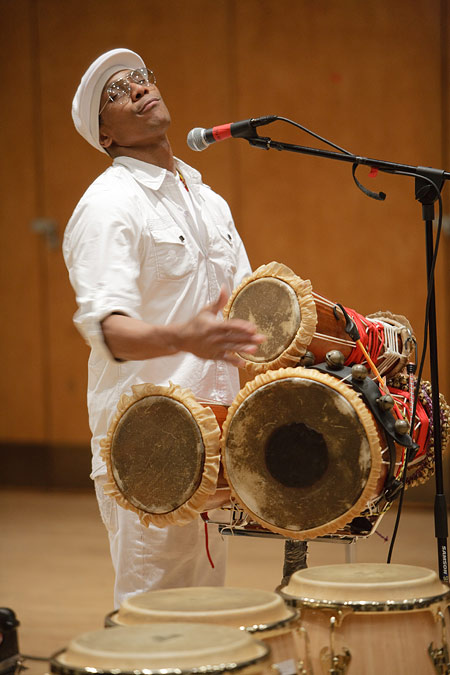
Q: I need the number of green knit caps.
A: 0